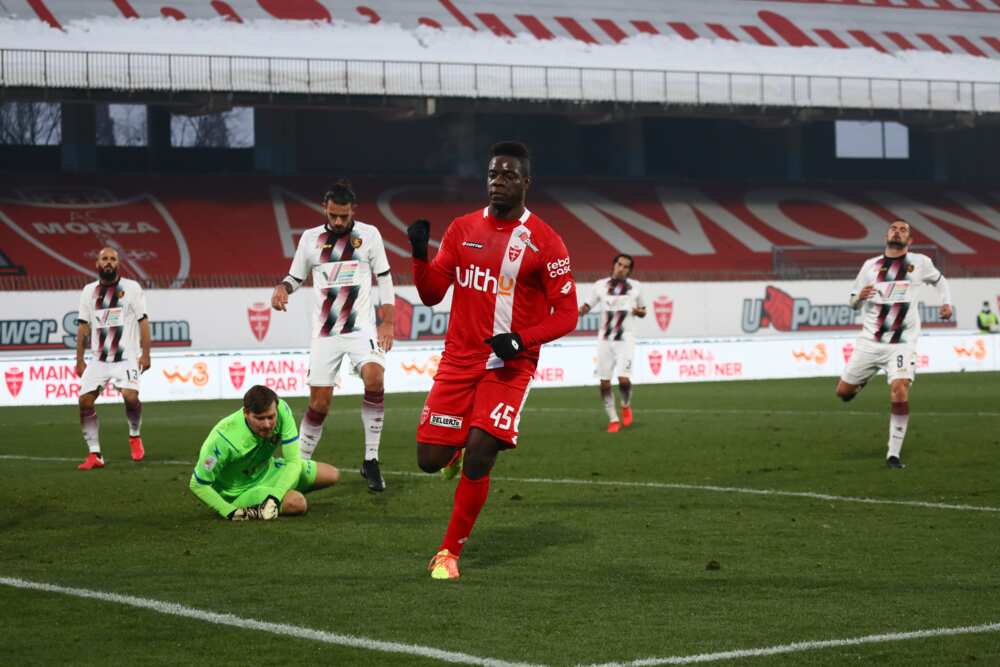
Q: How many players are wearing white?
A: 4